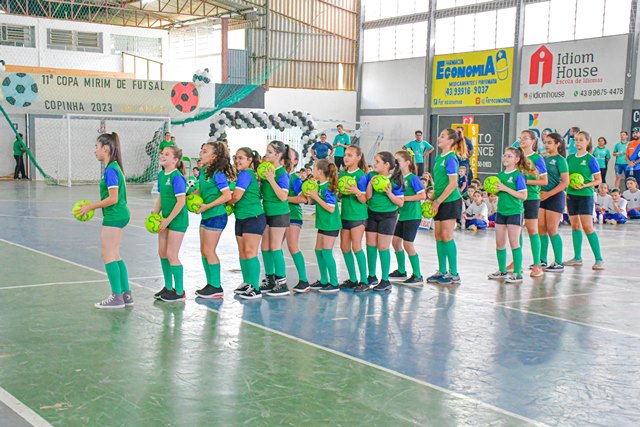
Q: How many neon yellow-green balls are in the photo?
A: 11